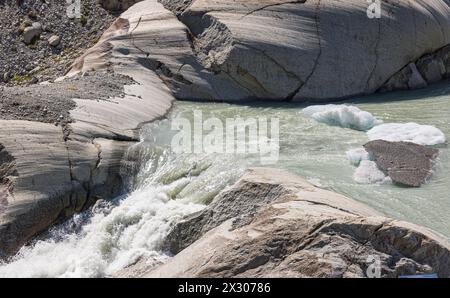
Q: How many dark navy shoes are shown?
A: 0